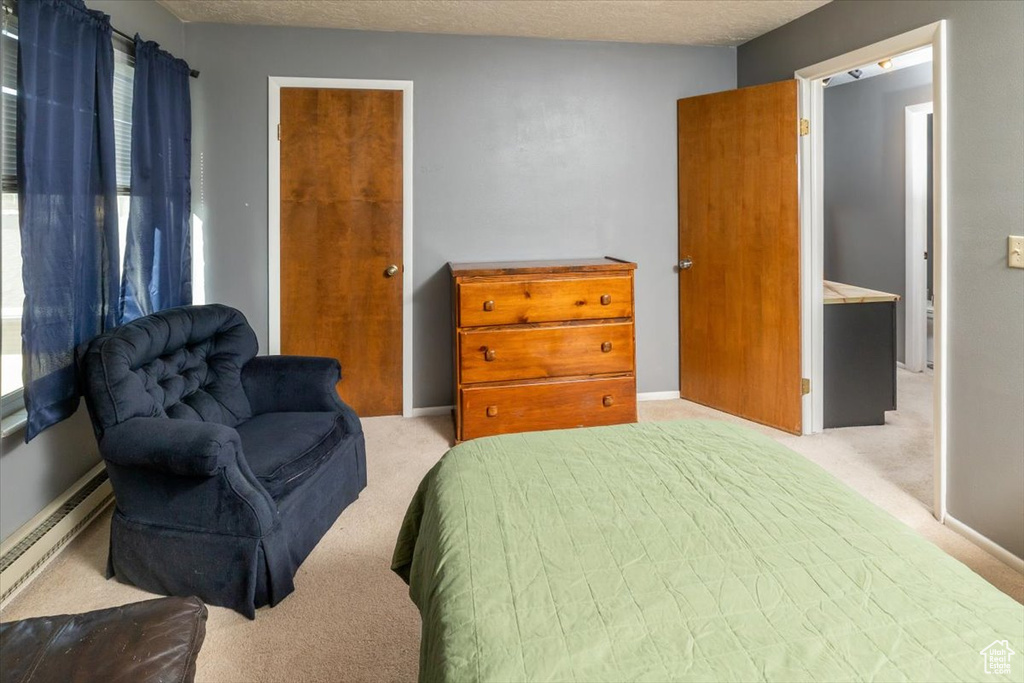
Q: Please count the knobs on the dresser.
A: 6